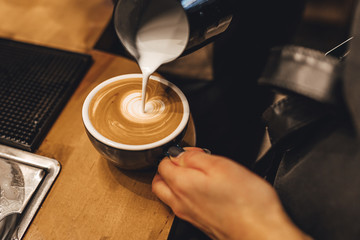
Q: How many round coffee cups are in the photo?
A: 1